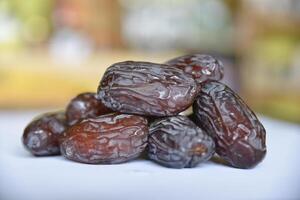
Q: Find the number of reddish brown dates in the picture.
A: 7